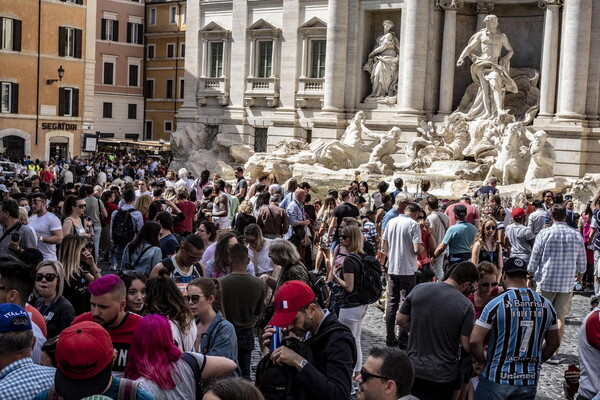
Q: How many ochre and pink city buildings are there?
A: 3